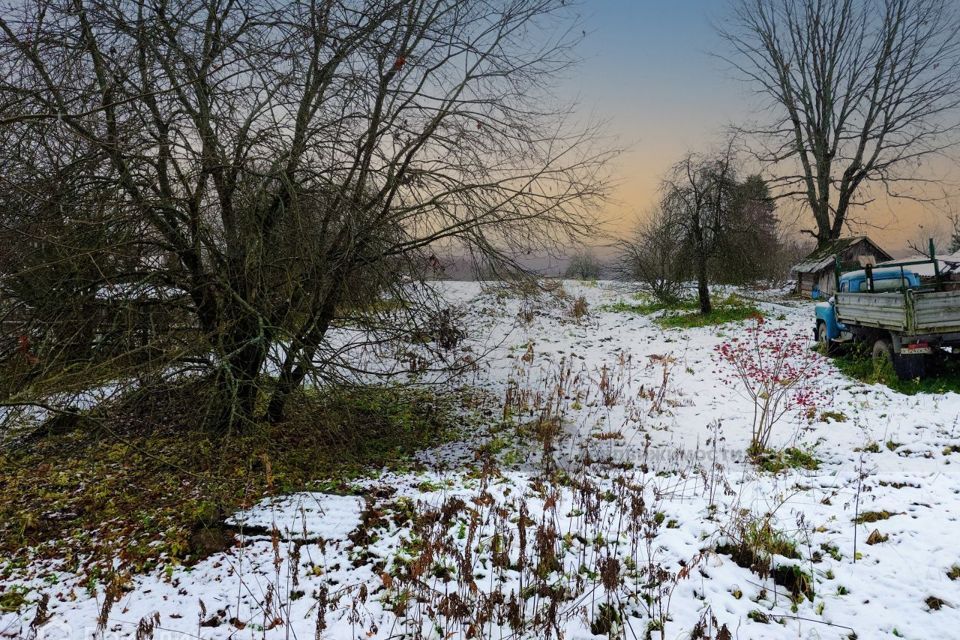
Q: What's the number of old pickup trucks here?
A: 1